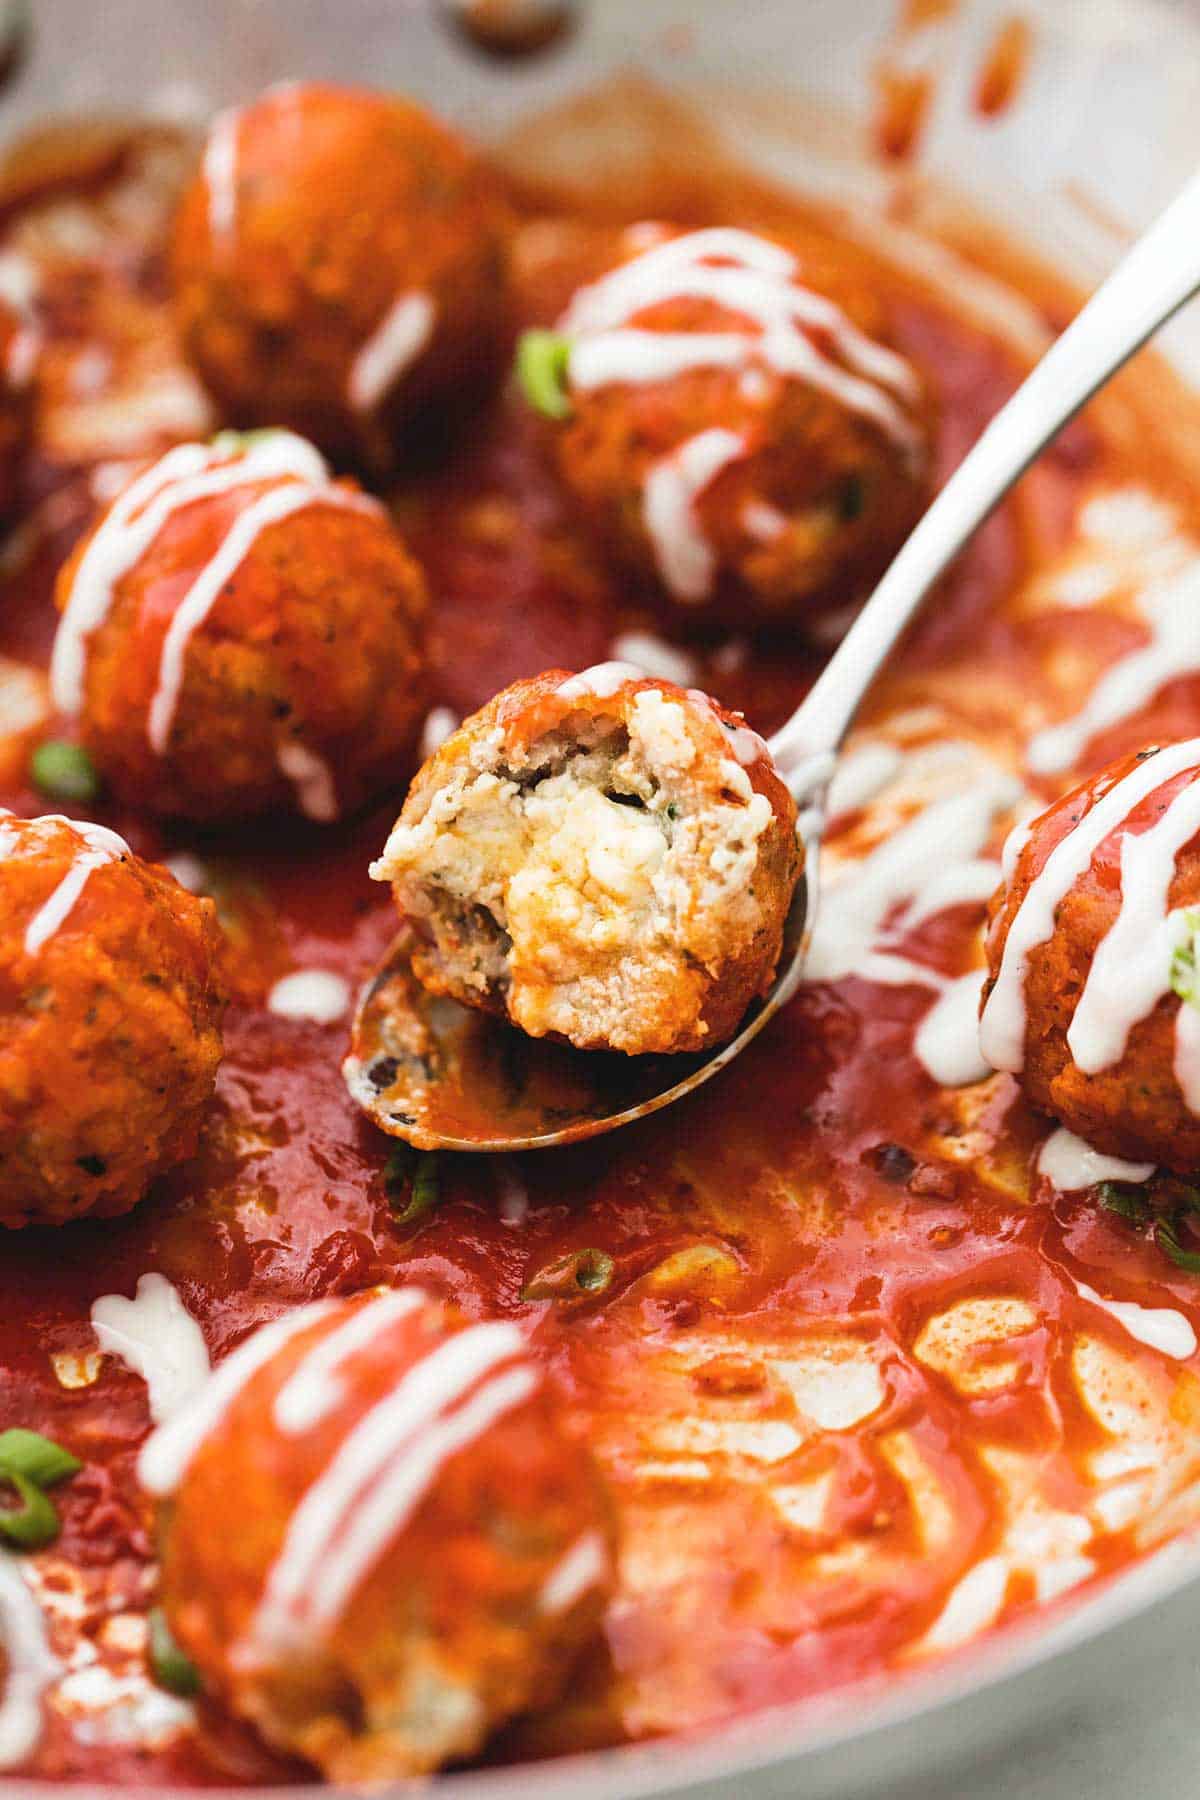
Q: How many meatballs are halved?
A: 1